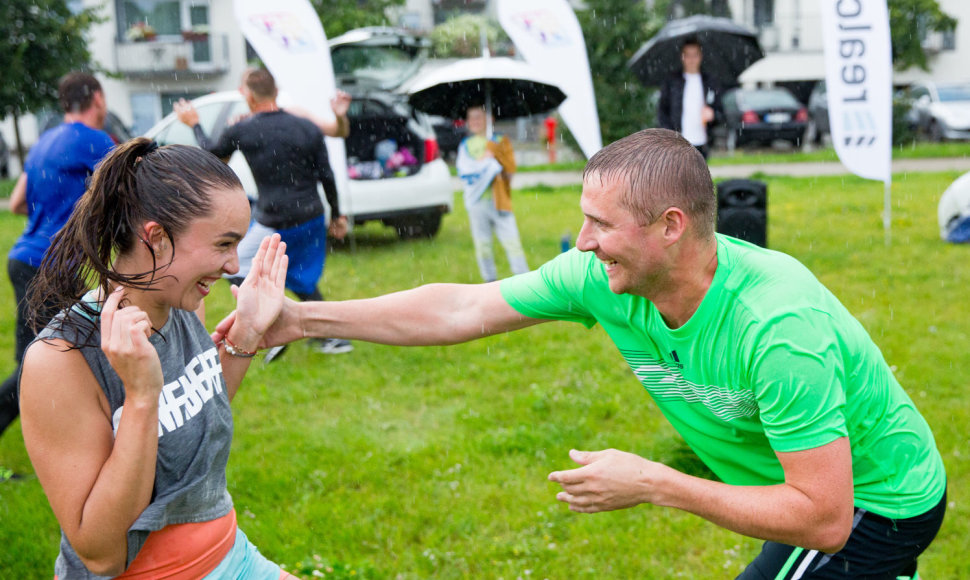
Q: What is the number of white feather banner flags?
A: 3